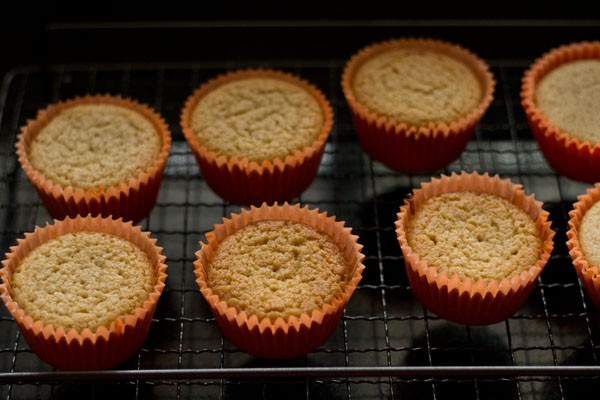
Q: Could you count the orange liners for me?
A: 8